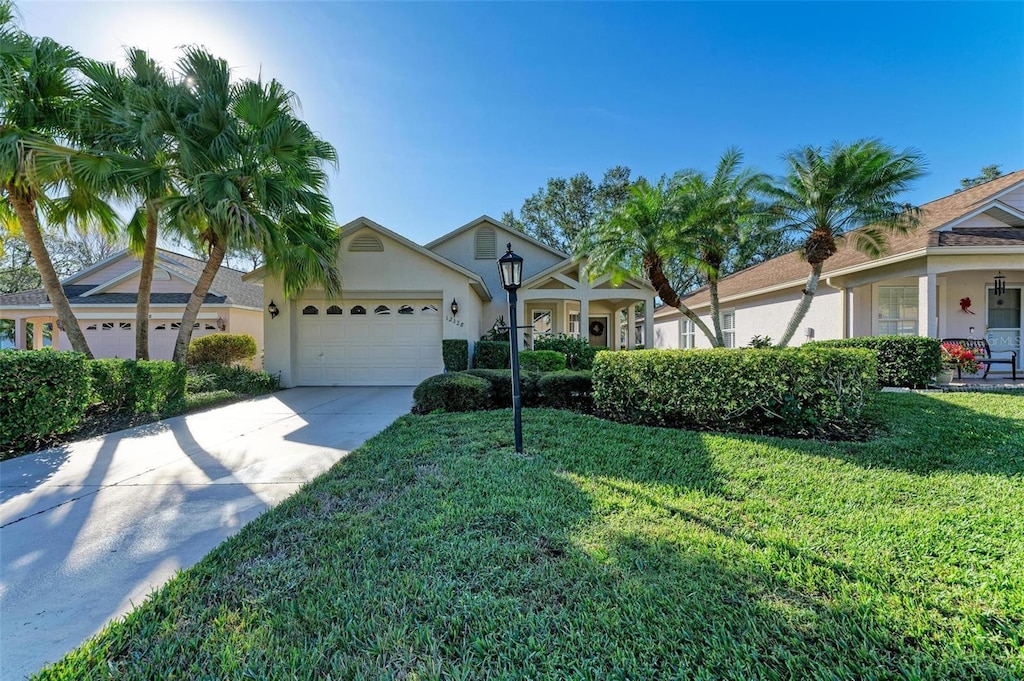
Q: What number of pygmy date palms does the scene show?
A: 3